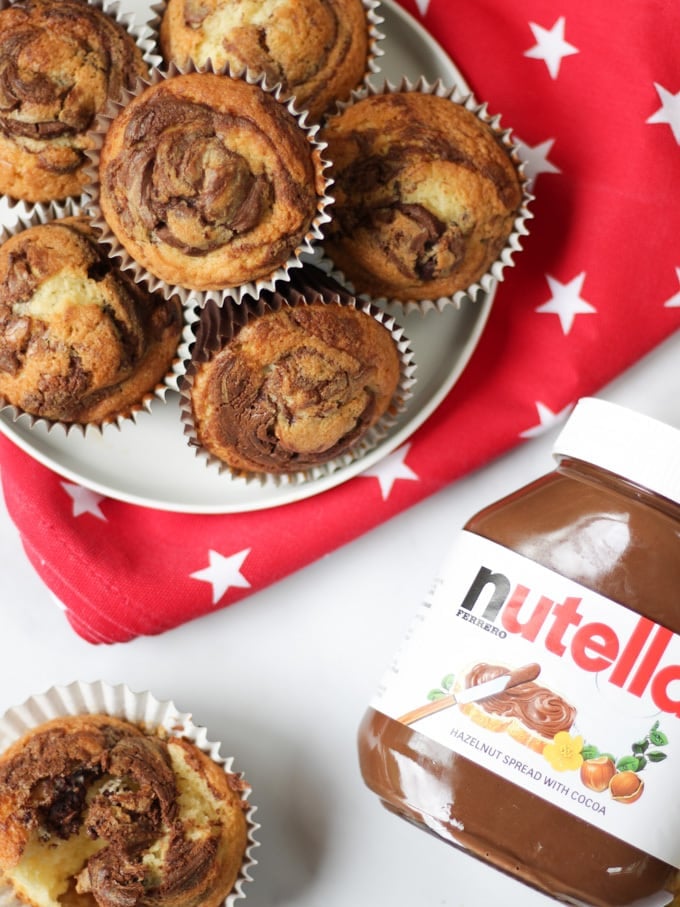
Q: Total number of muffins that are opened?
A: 1